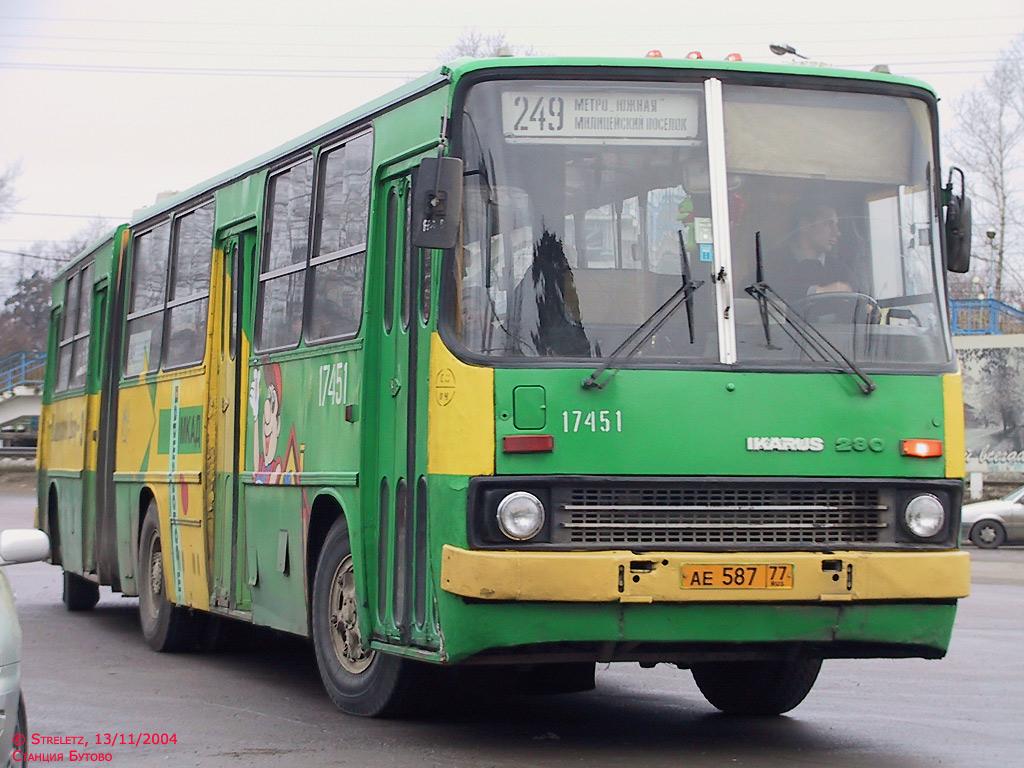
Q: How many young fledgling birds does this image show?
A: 0